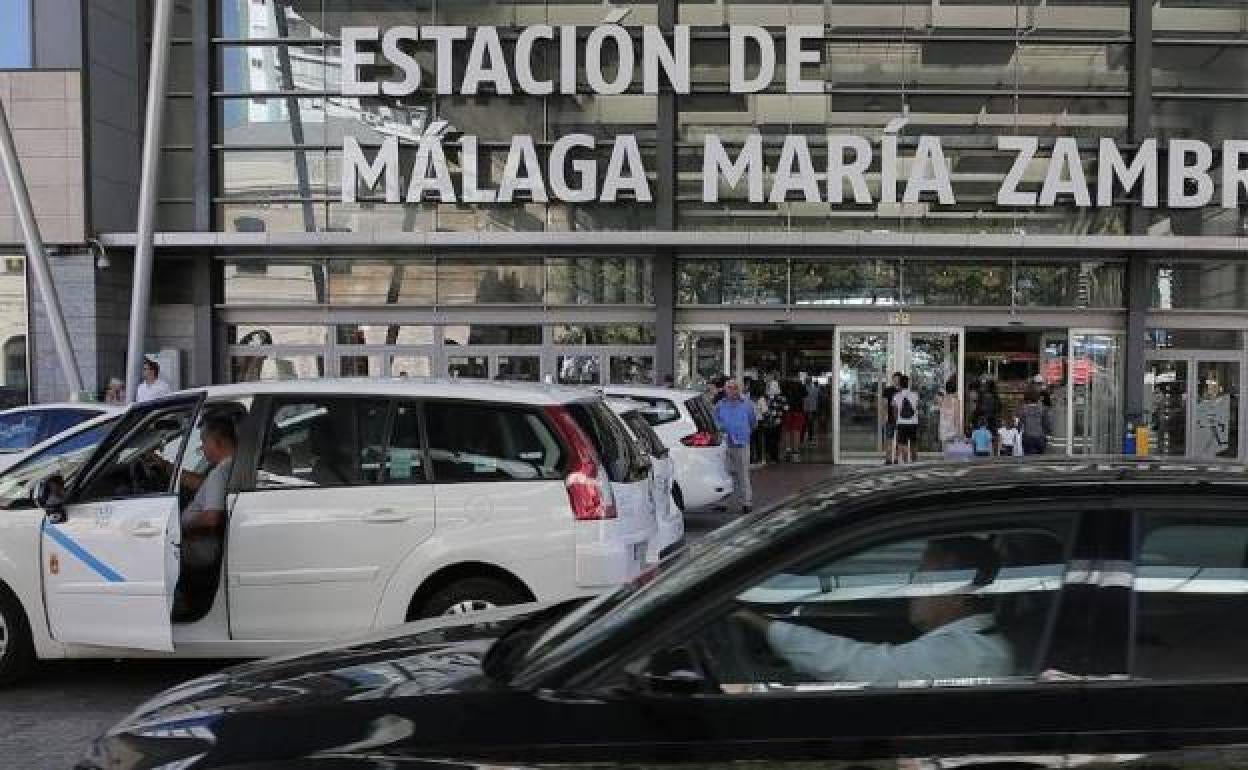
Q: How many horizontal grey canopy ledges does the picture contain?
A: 1